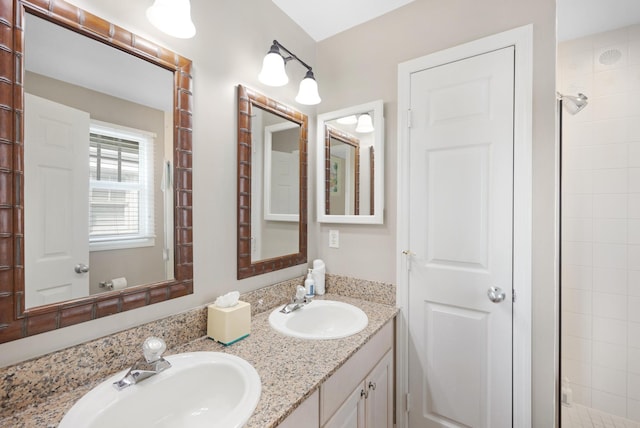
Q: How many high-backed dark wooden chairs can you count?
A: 0